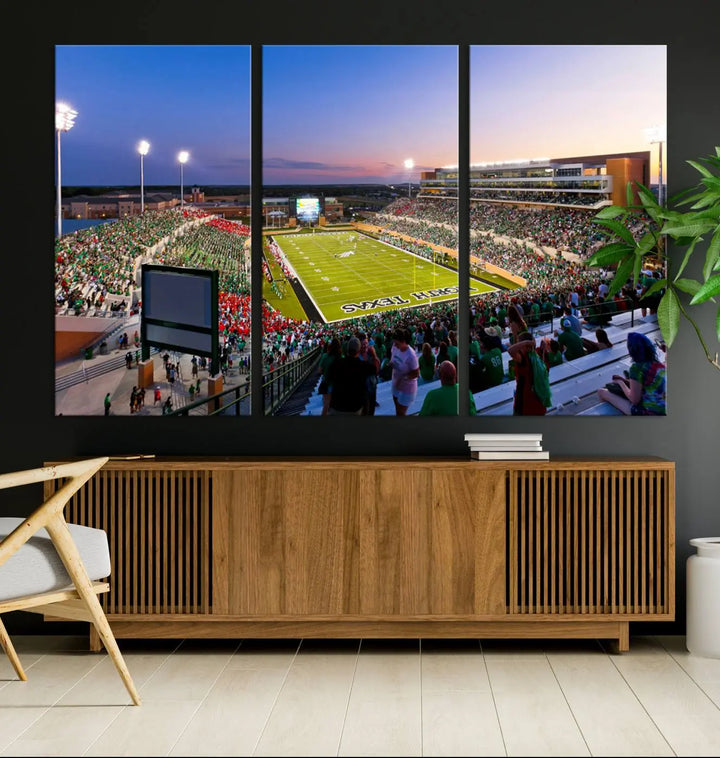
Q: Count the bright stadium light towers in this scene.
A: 5